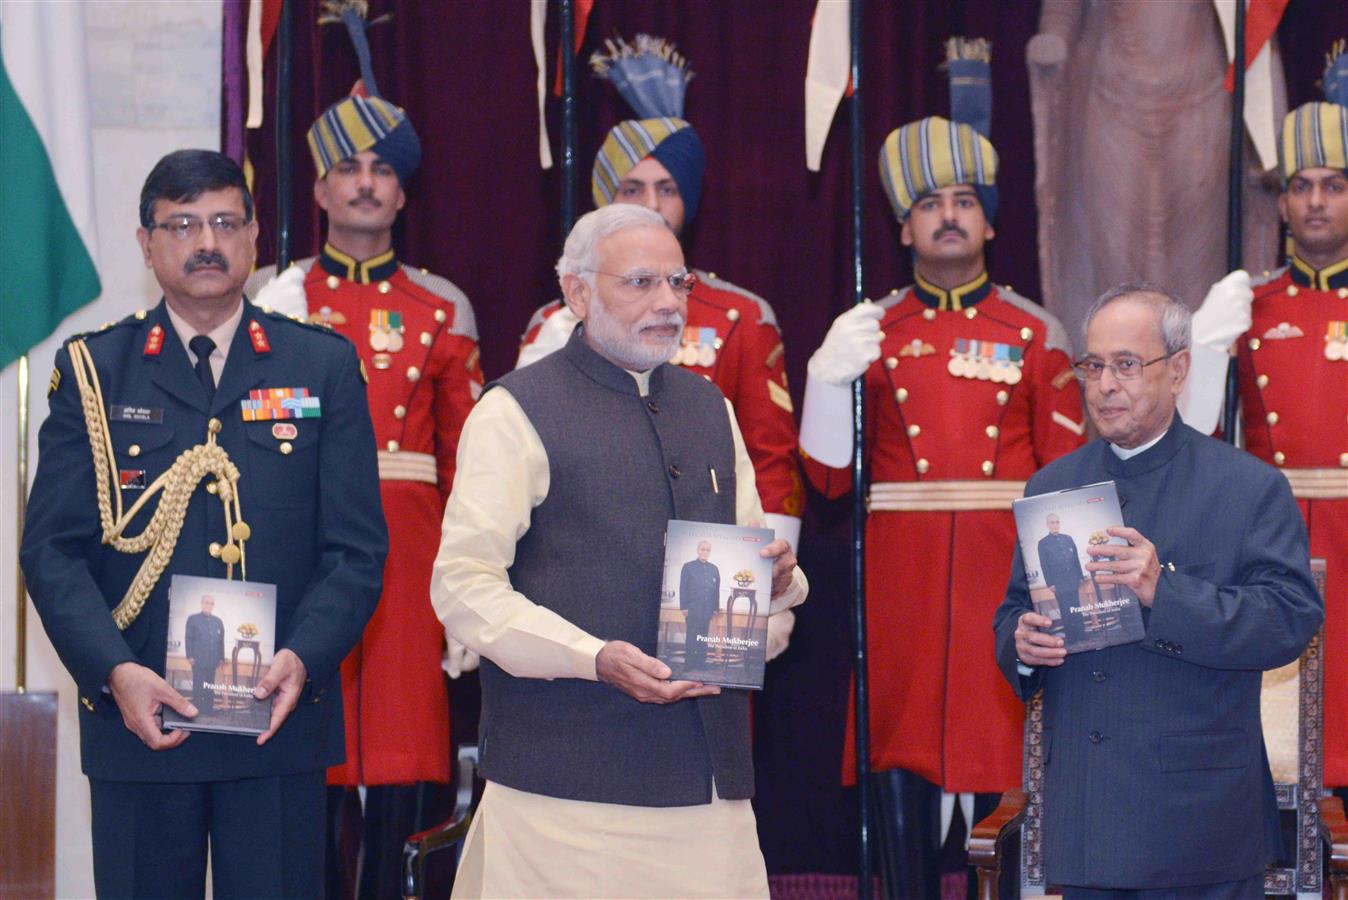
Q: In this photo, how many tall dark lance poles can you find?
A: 4